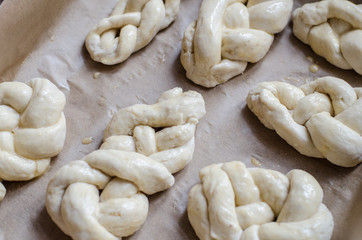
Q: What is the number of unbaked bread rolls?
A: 8